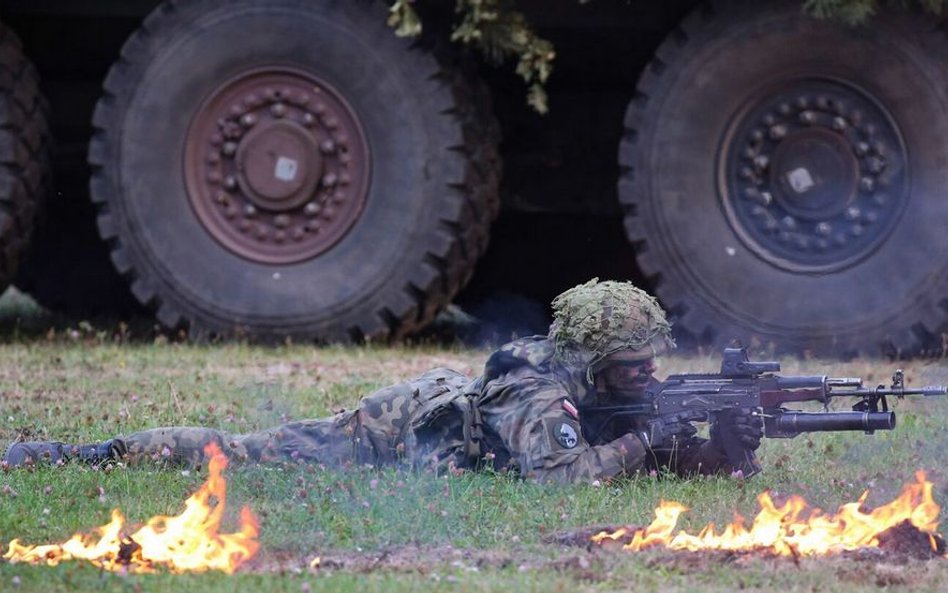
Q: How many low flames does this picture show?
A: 2